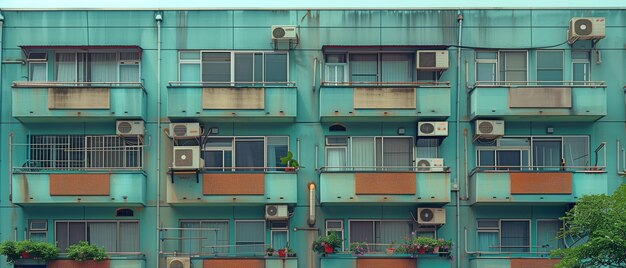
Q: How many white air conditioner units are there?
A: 12